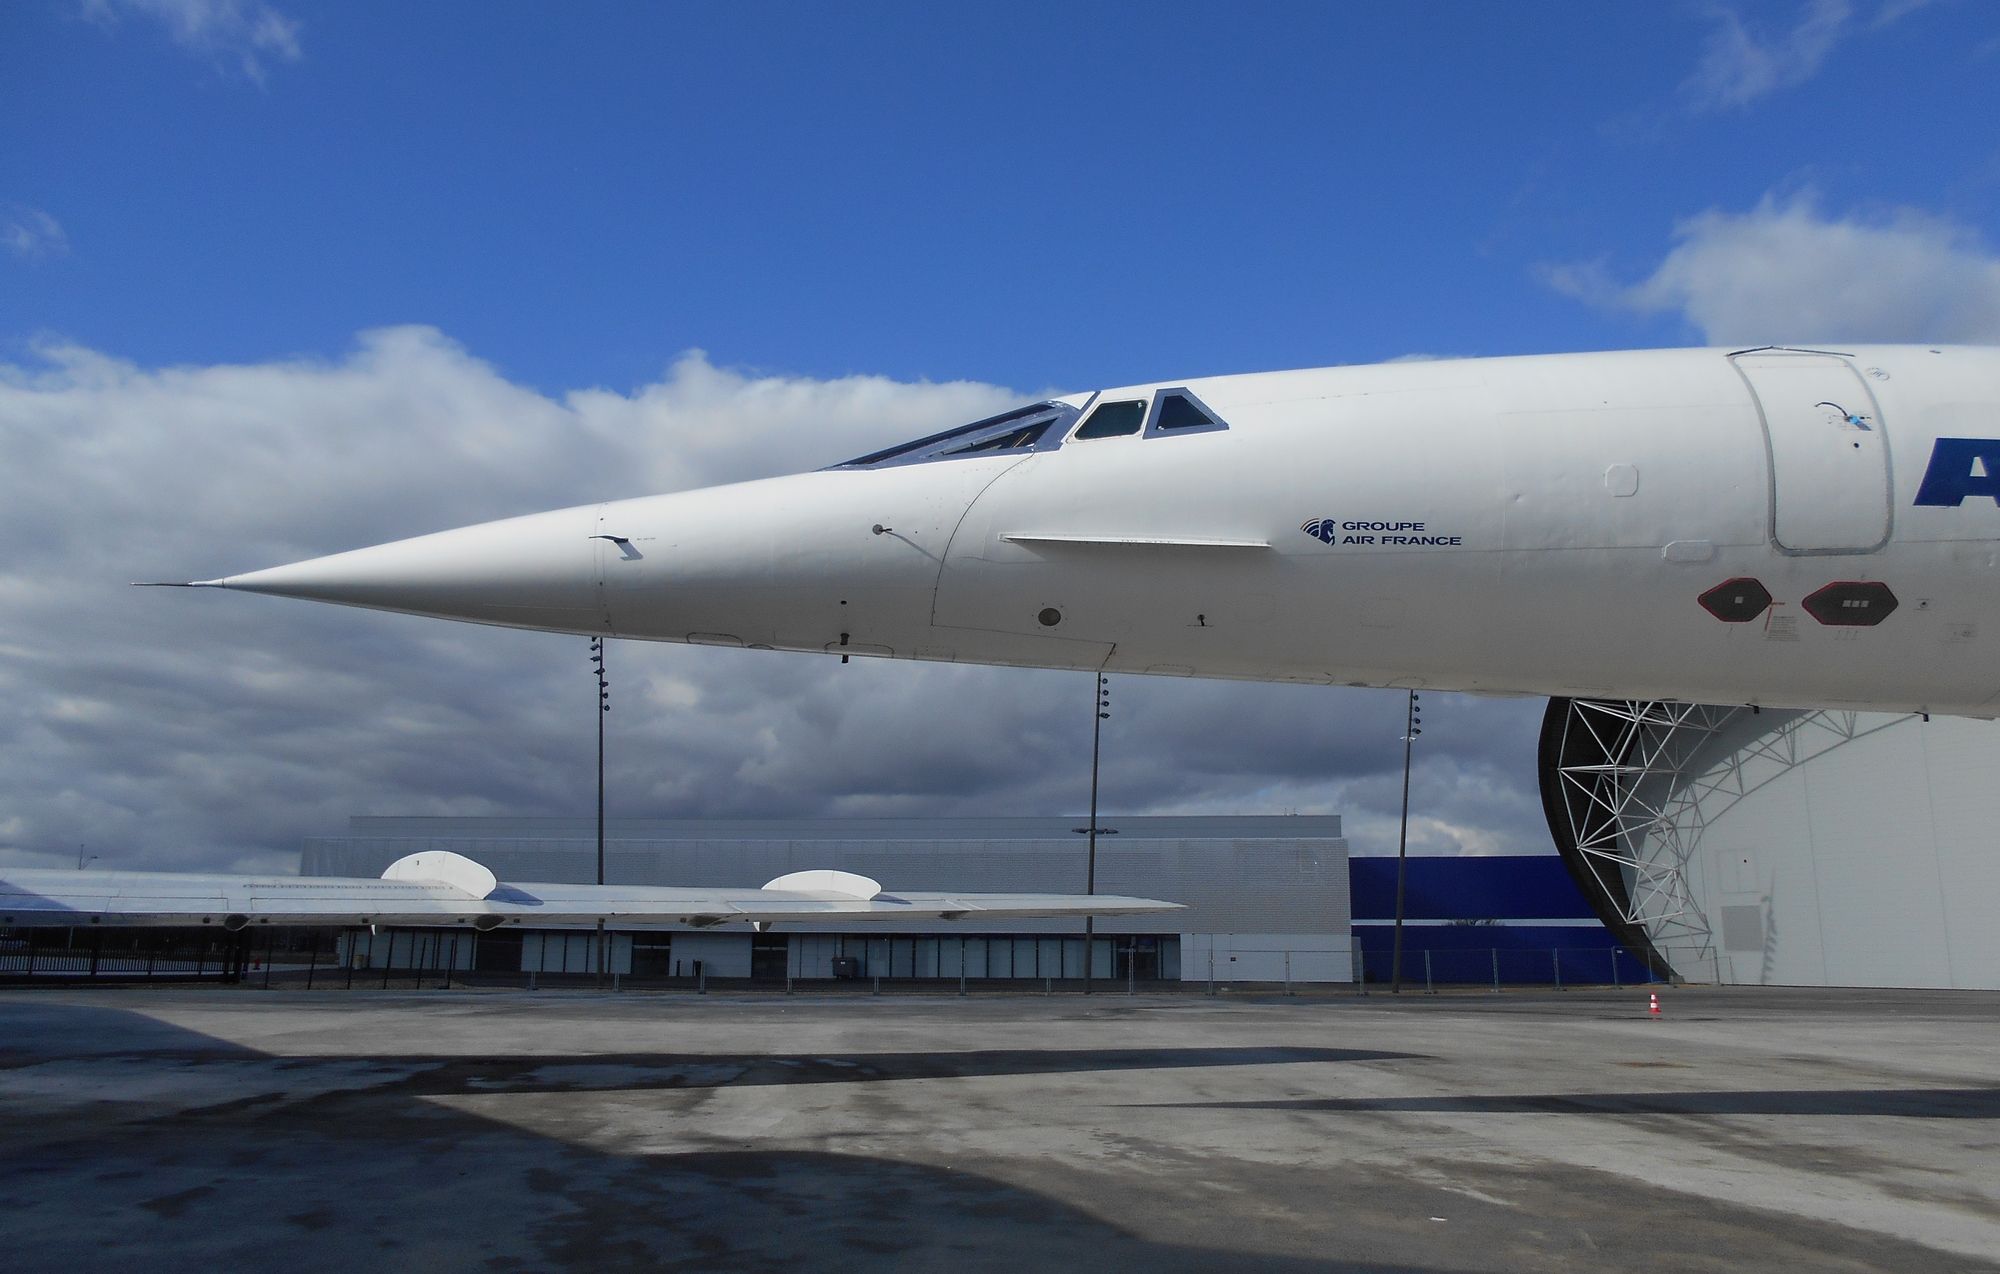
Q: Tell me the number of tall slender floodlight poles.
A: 3